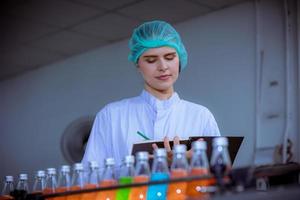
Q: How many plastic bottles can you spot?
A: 14